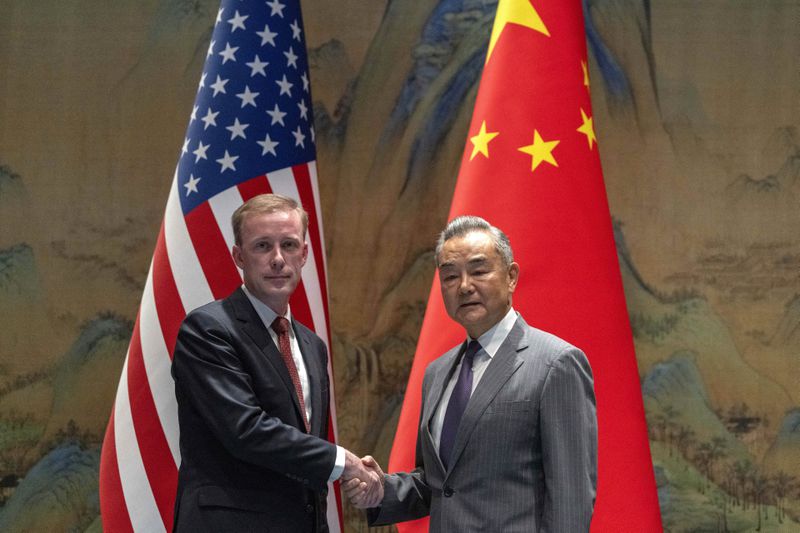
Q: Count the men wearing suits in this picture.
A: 2